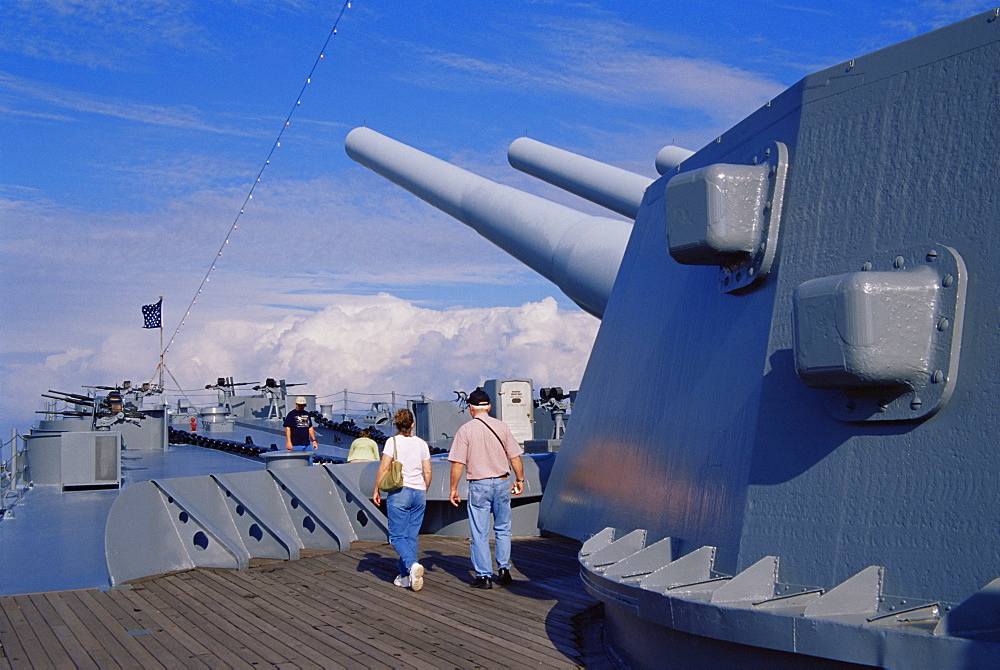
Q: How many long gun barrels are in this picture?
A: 3